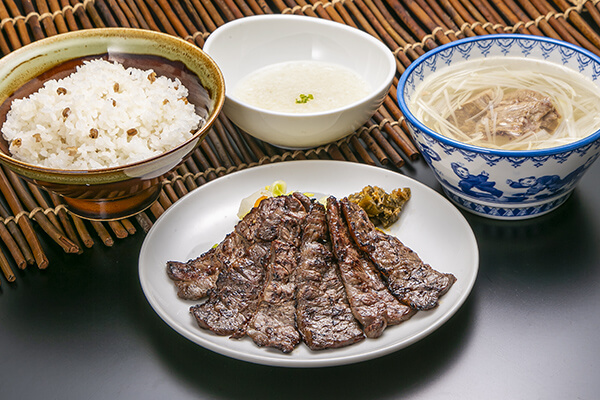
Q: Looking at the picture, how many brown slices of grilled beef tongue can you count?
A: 6